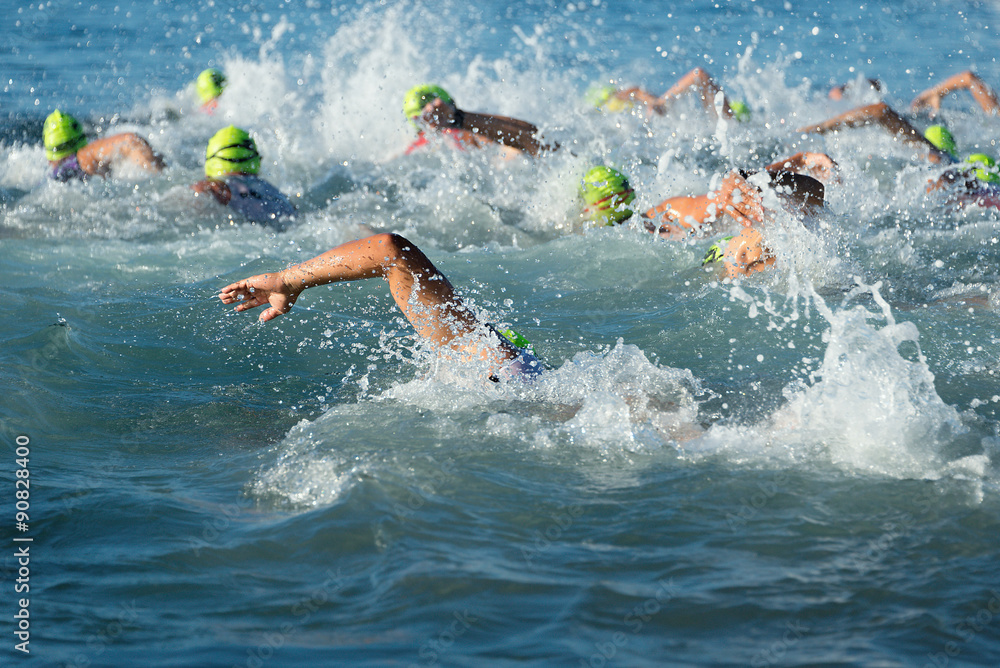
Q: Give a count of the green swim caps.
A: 11